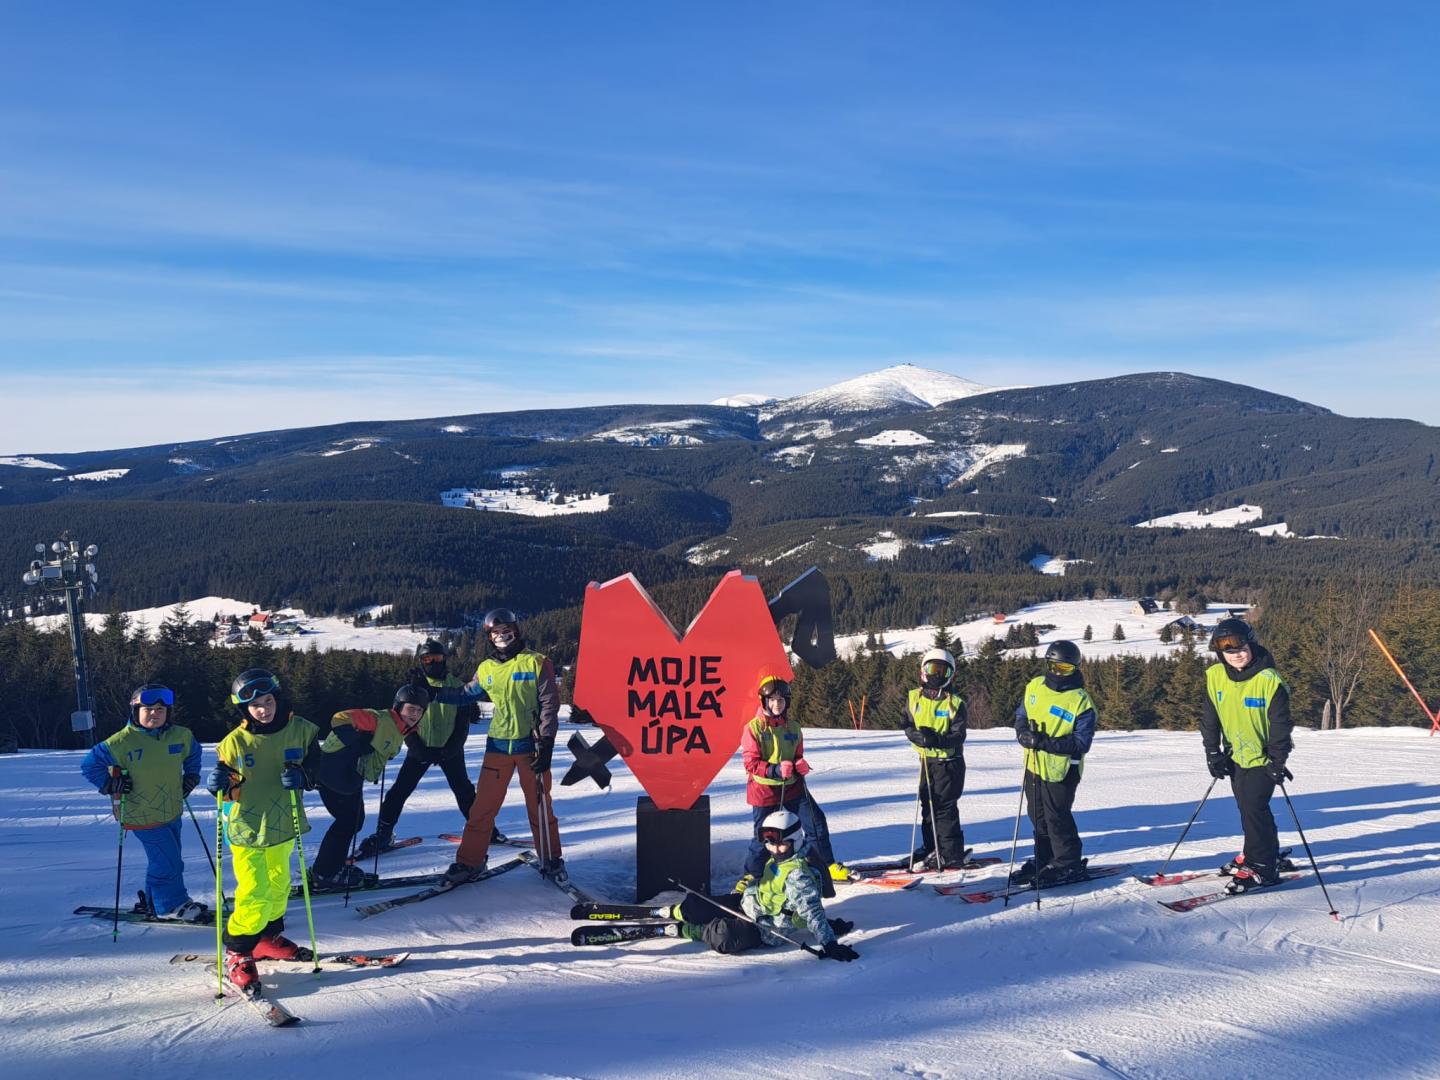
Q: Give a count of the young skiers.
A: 10